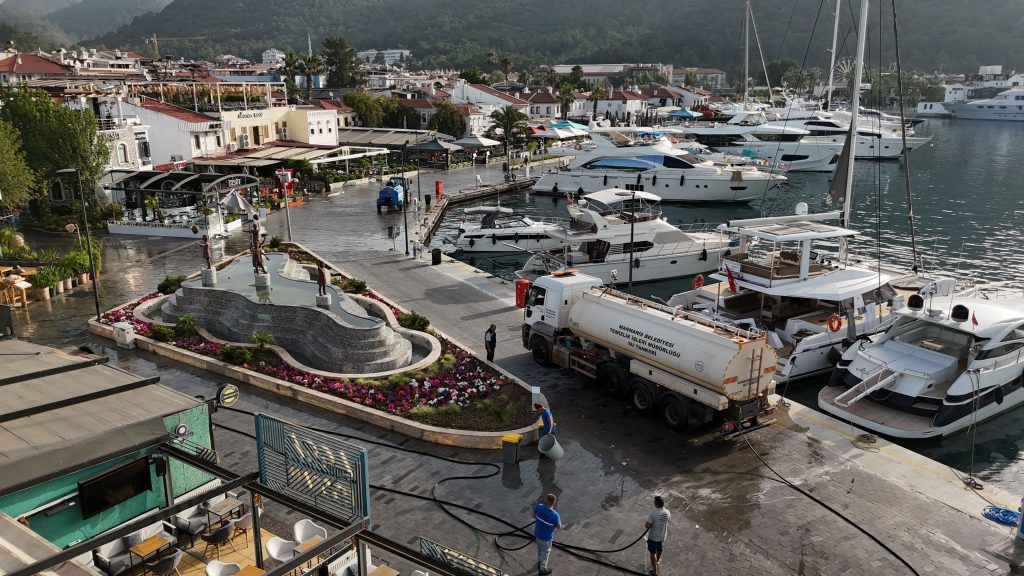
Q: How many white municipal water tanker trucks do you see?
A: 1